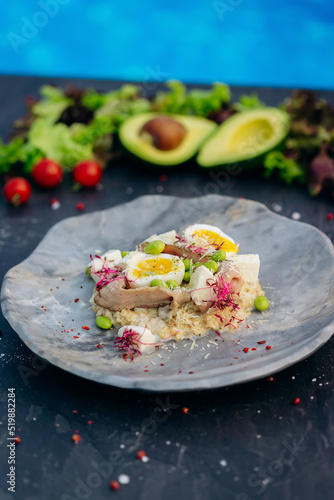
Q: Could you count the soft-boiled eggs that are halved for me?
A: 2